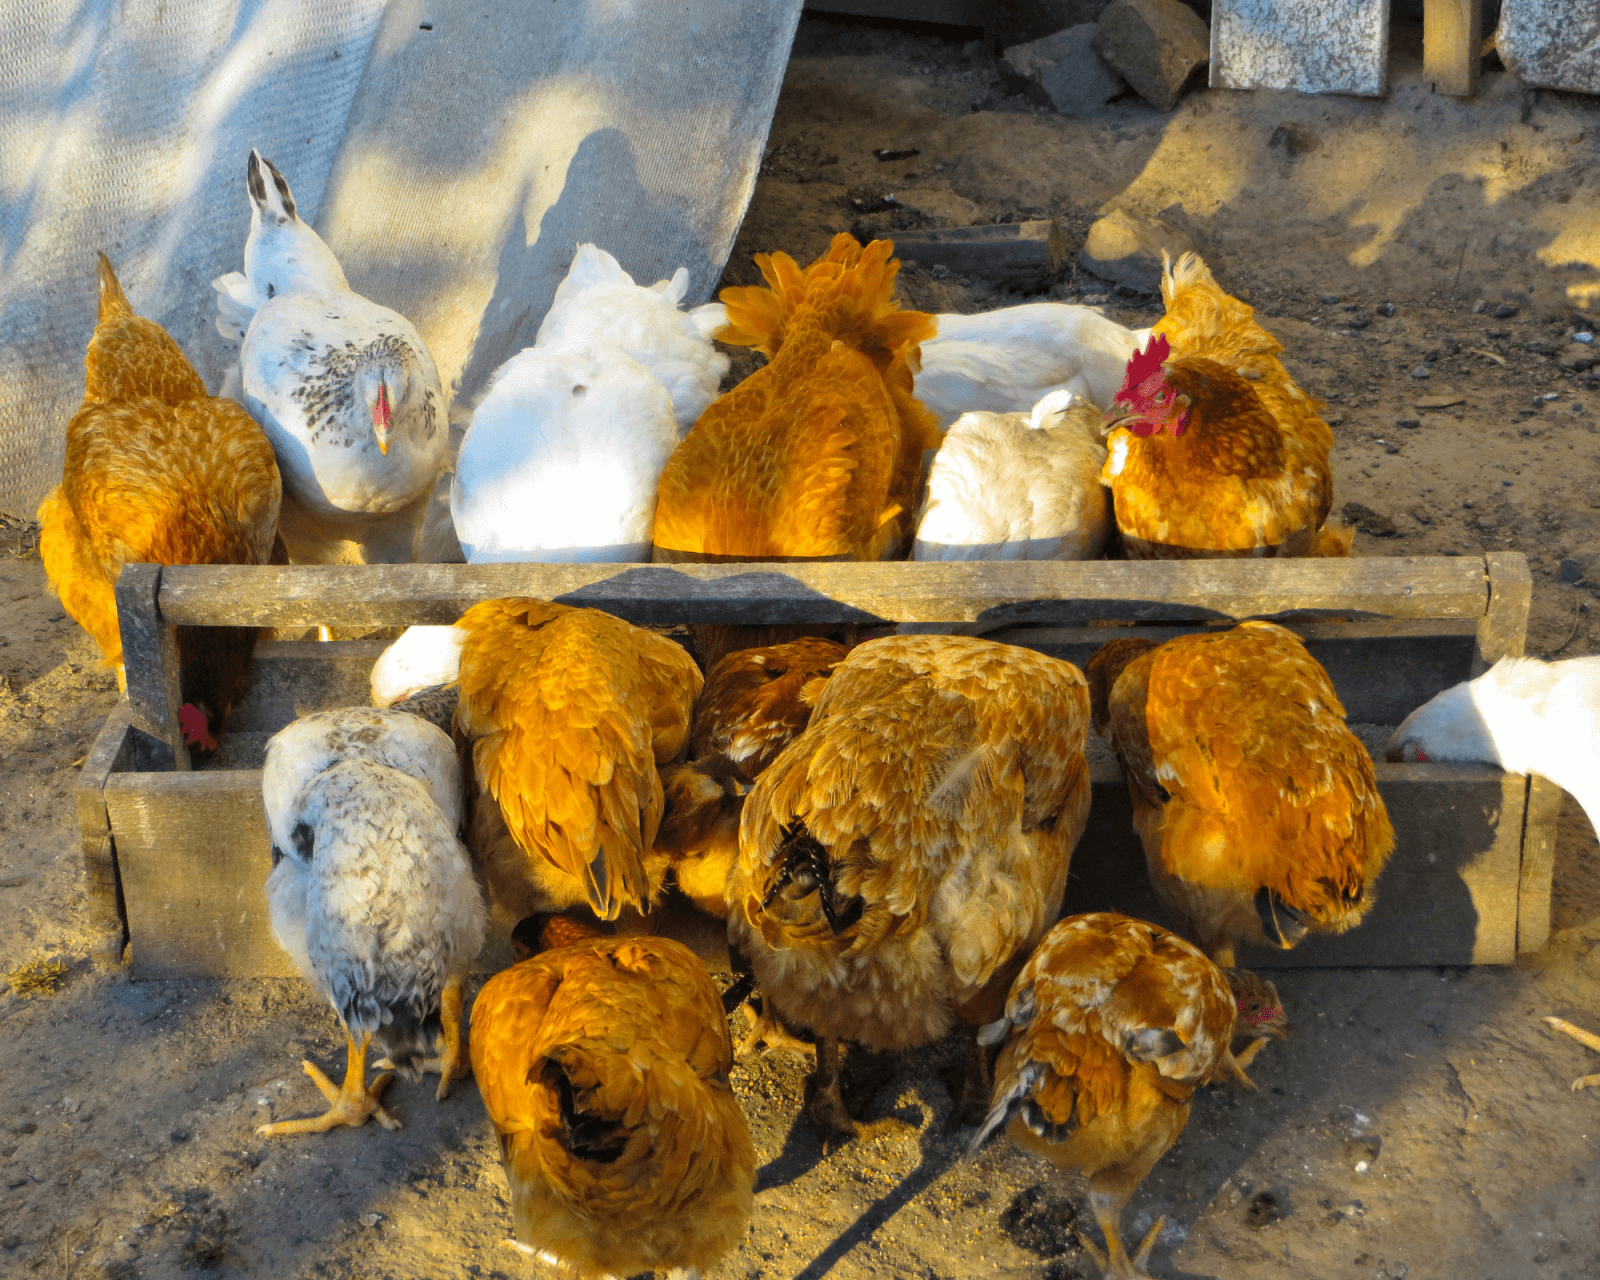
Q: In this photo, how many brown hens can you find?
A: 9